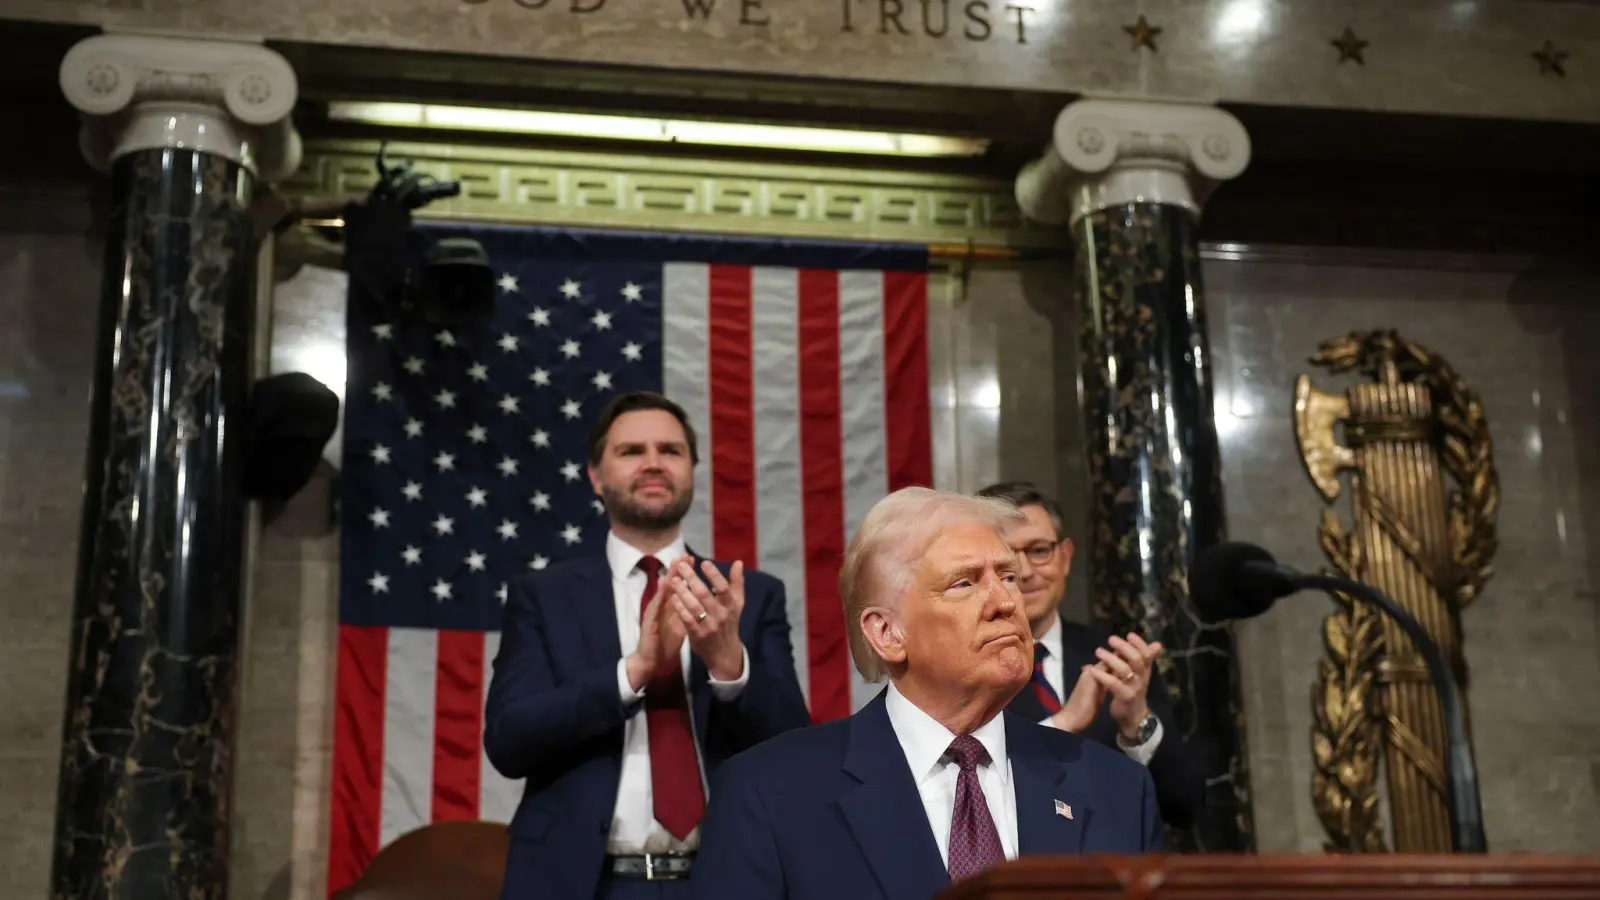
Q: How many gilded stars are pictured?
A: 3